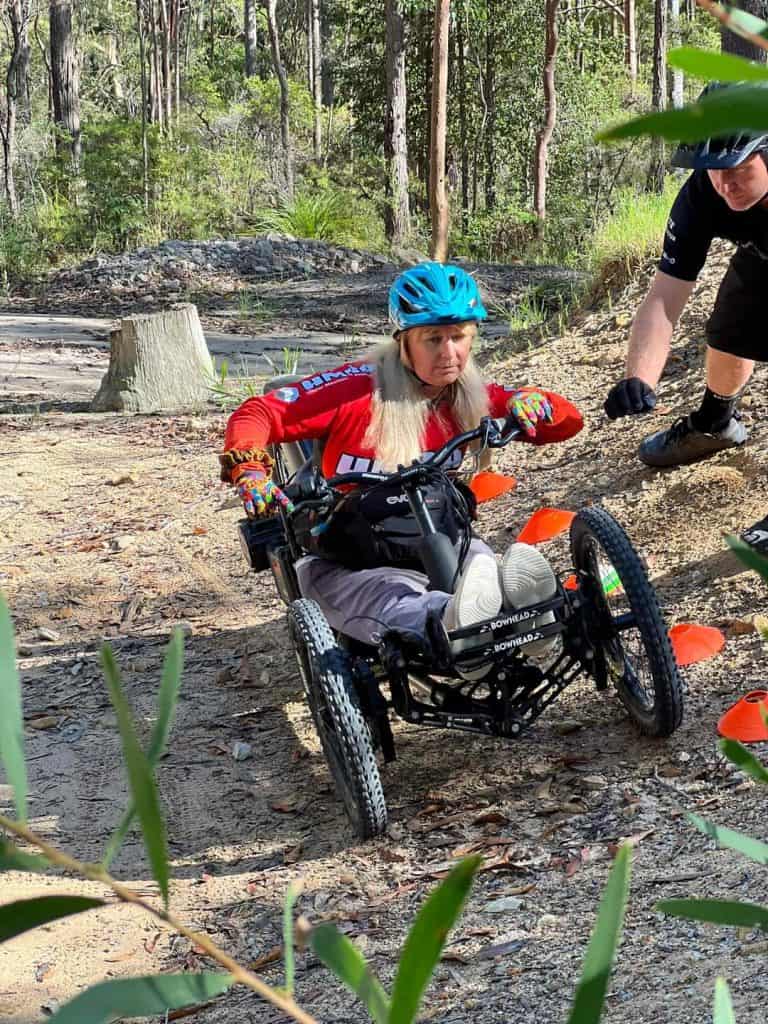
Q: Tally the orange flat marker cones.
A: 5